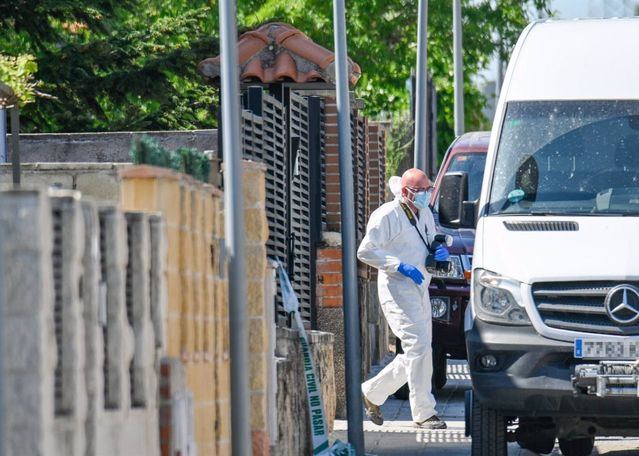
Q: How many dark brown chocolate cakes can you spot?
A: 0